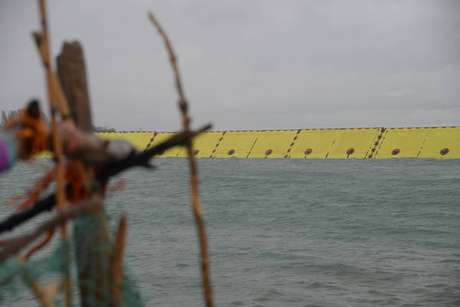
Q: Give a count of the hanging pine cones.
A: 0